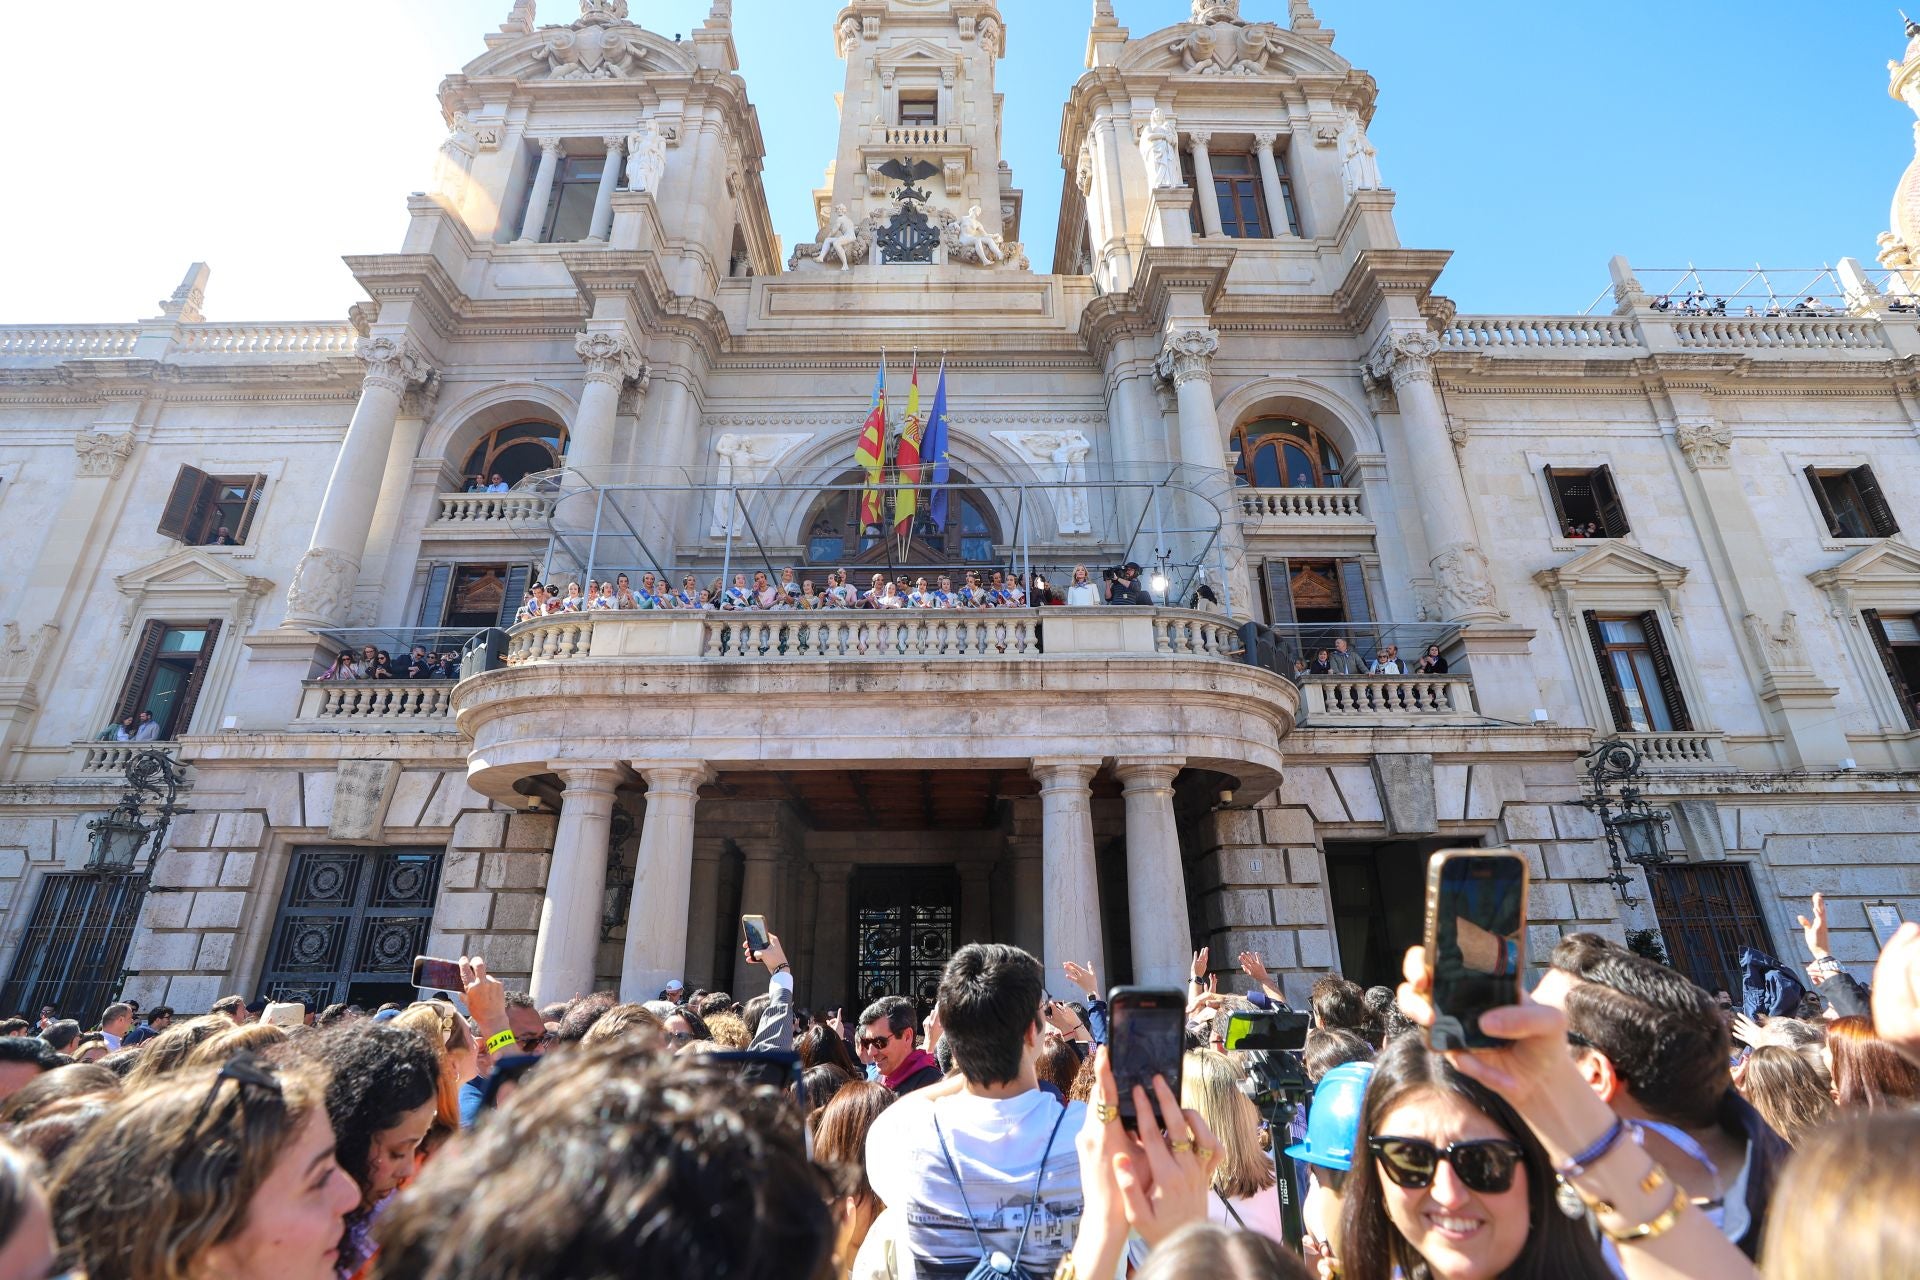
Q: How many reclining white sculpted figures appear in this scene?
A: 2